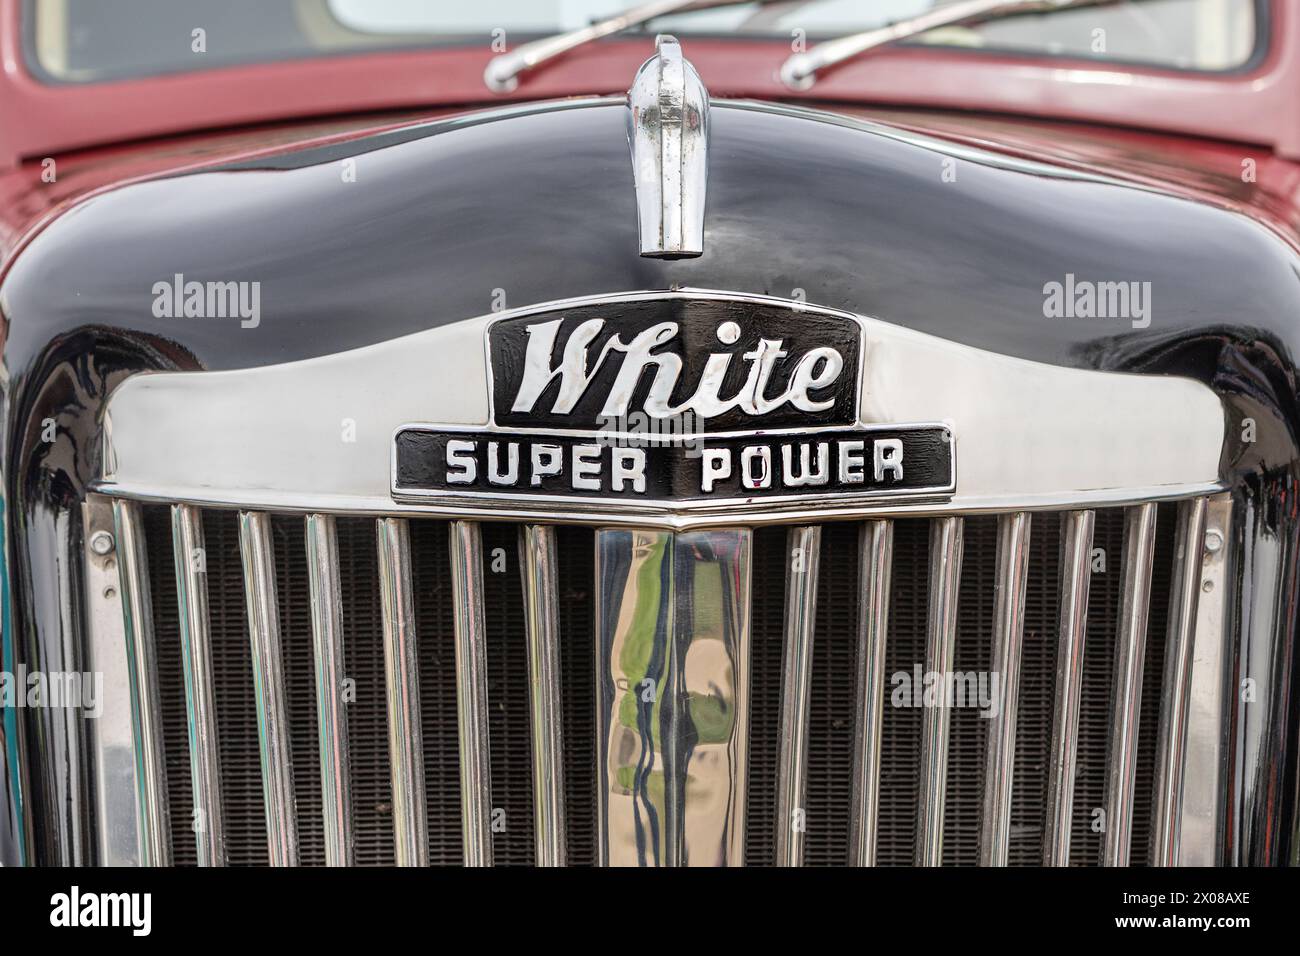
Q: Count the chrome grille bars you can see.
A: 14